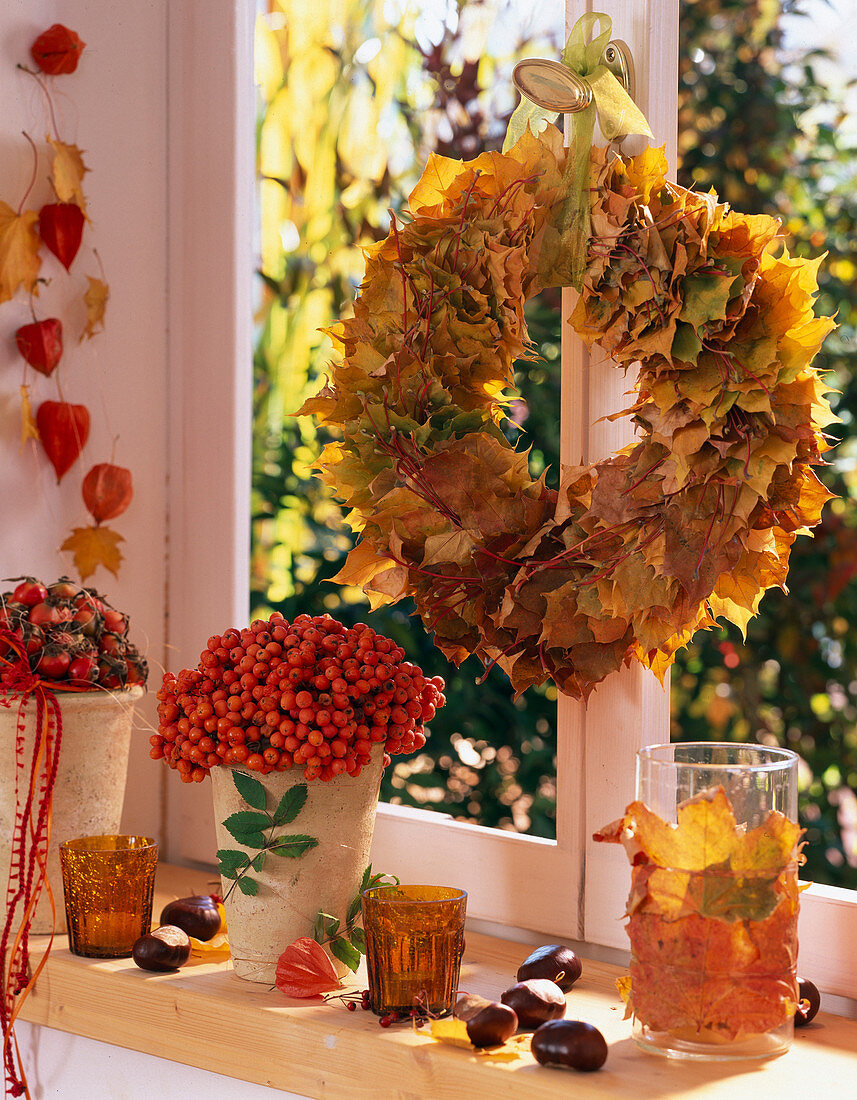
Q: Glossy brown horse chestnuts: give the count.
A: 7